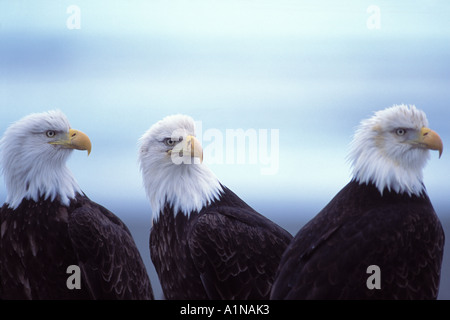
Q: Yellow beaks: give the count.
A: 3